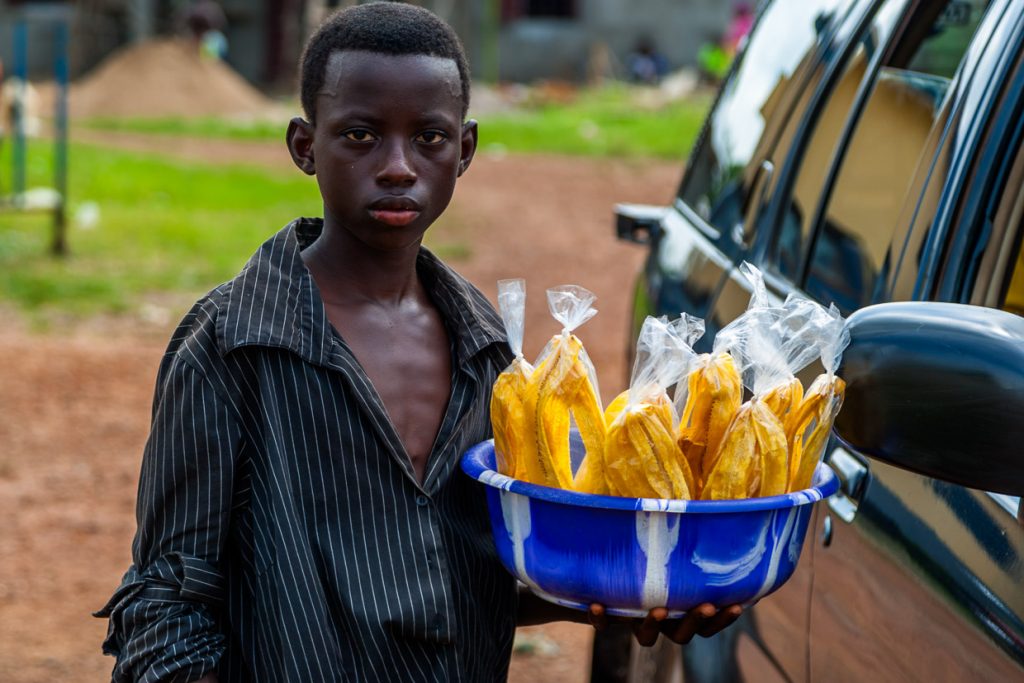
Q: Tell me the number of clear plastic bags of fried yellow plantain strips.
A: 8